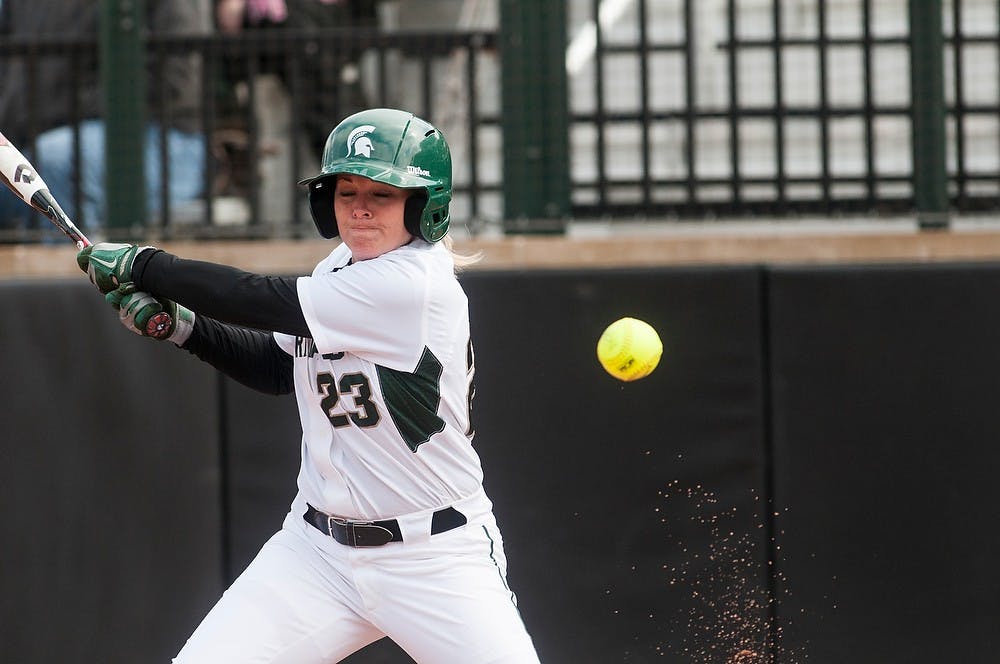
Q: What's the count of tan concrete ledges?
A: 1